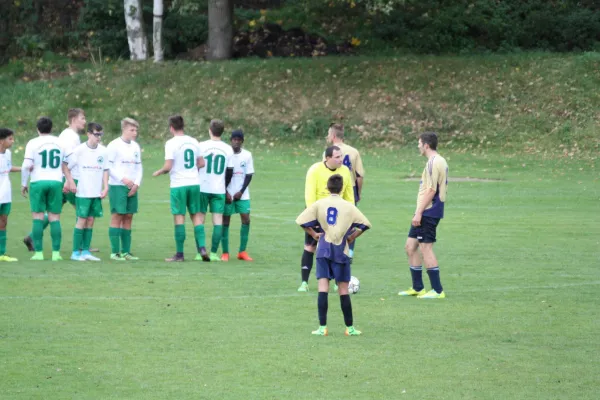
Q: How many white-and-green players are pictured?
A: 8